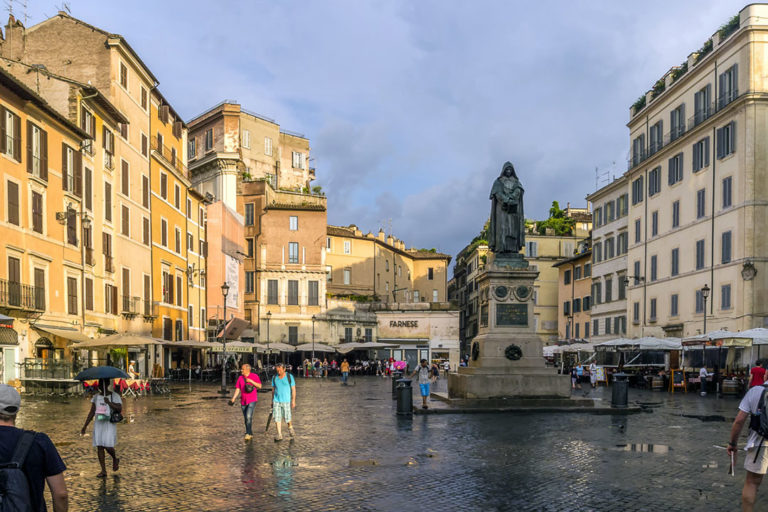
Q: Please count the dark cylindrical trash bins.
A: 3